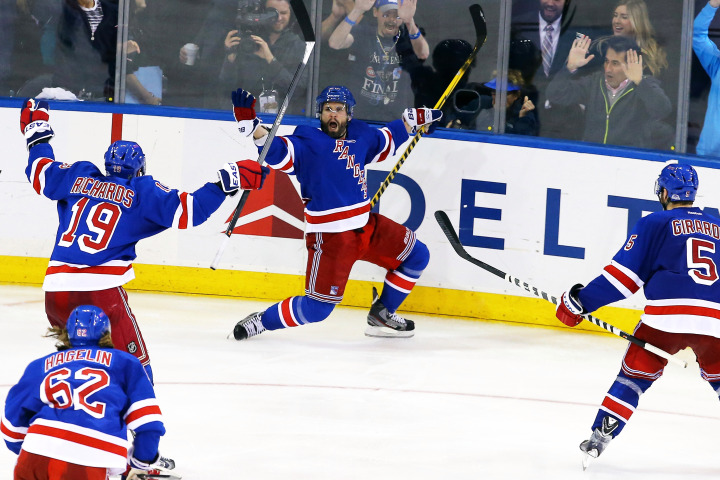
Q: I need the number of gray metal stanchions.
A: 4